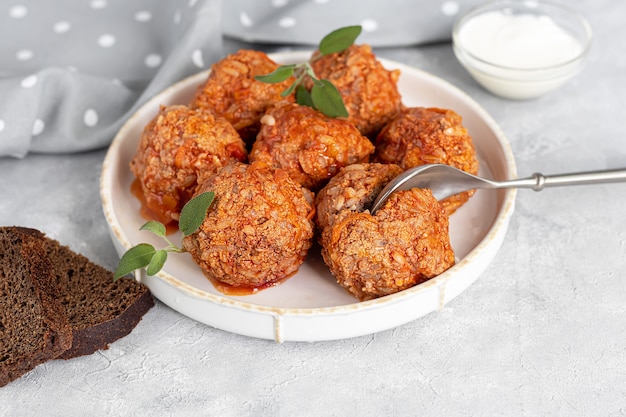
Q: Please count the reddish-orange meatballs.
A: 7